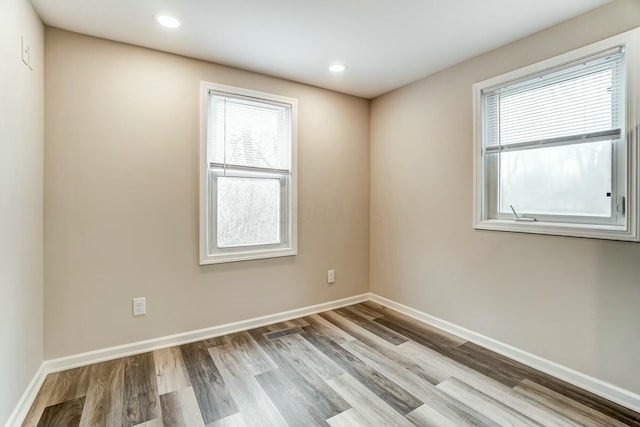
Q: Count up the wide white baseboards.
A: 3